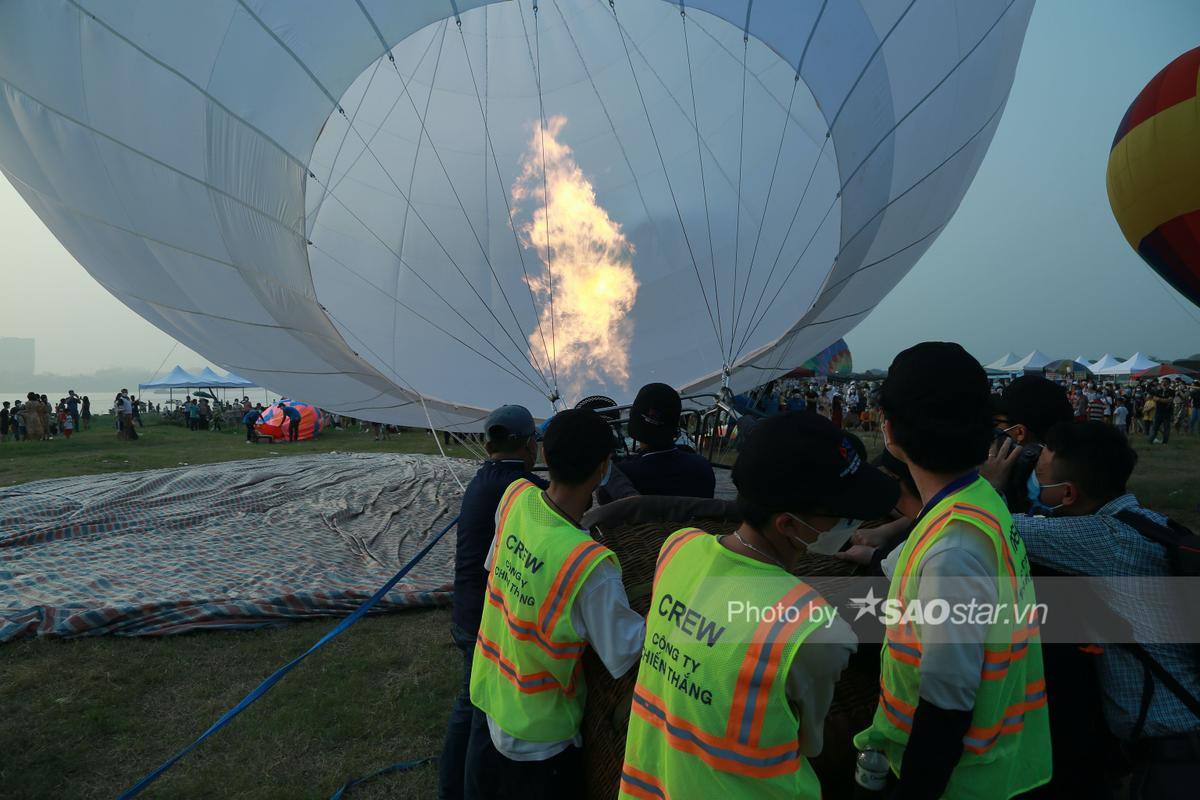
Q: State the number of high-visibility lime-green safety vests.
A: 3